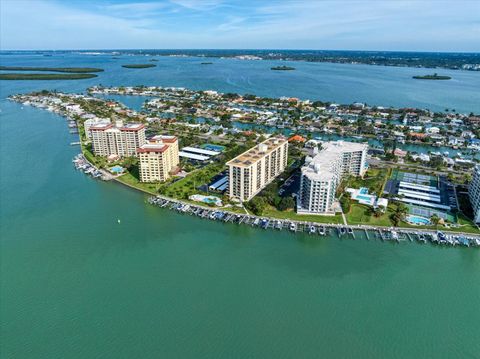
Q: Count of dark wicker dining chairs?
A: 0